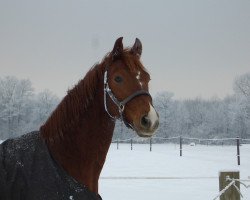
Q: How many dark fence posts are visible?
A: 5